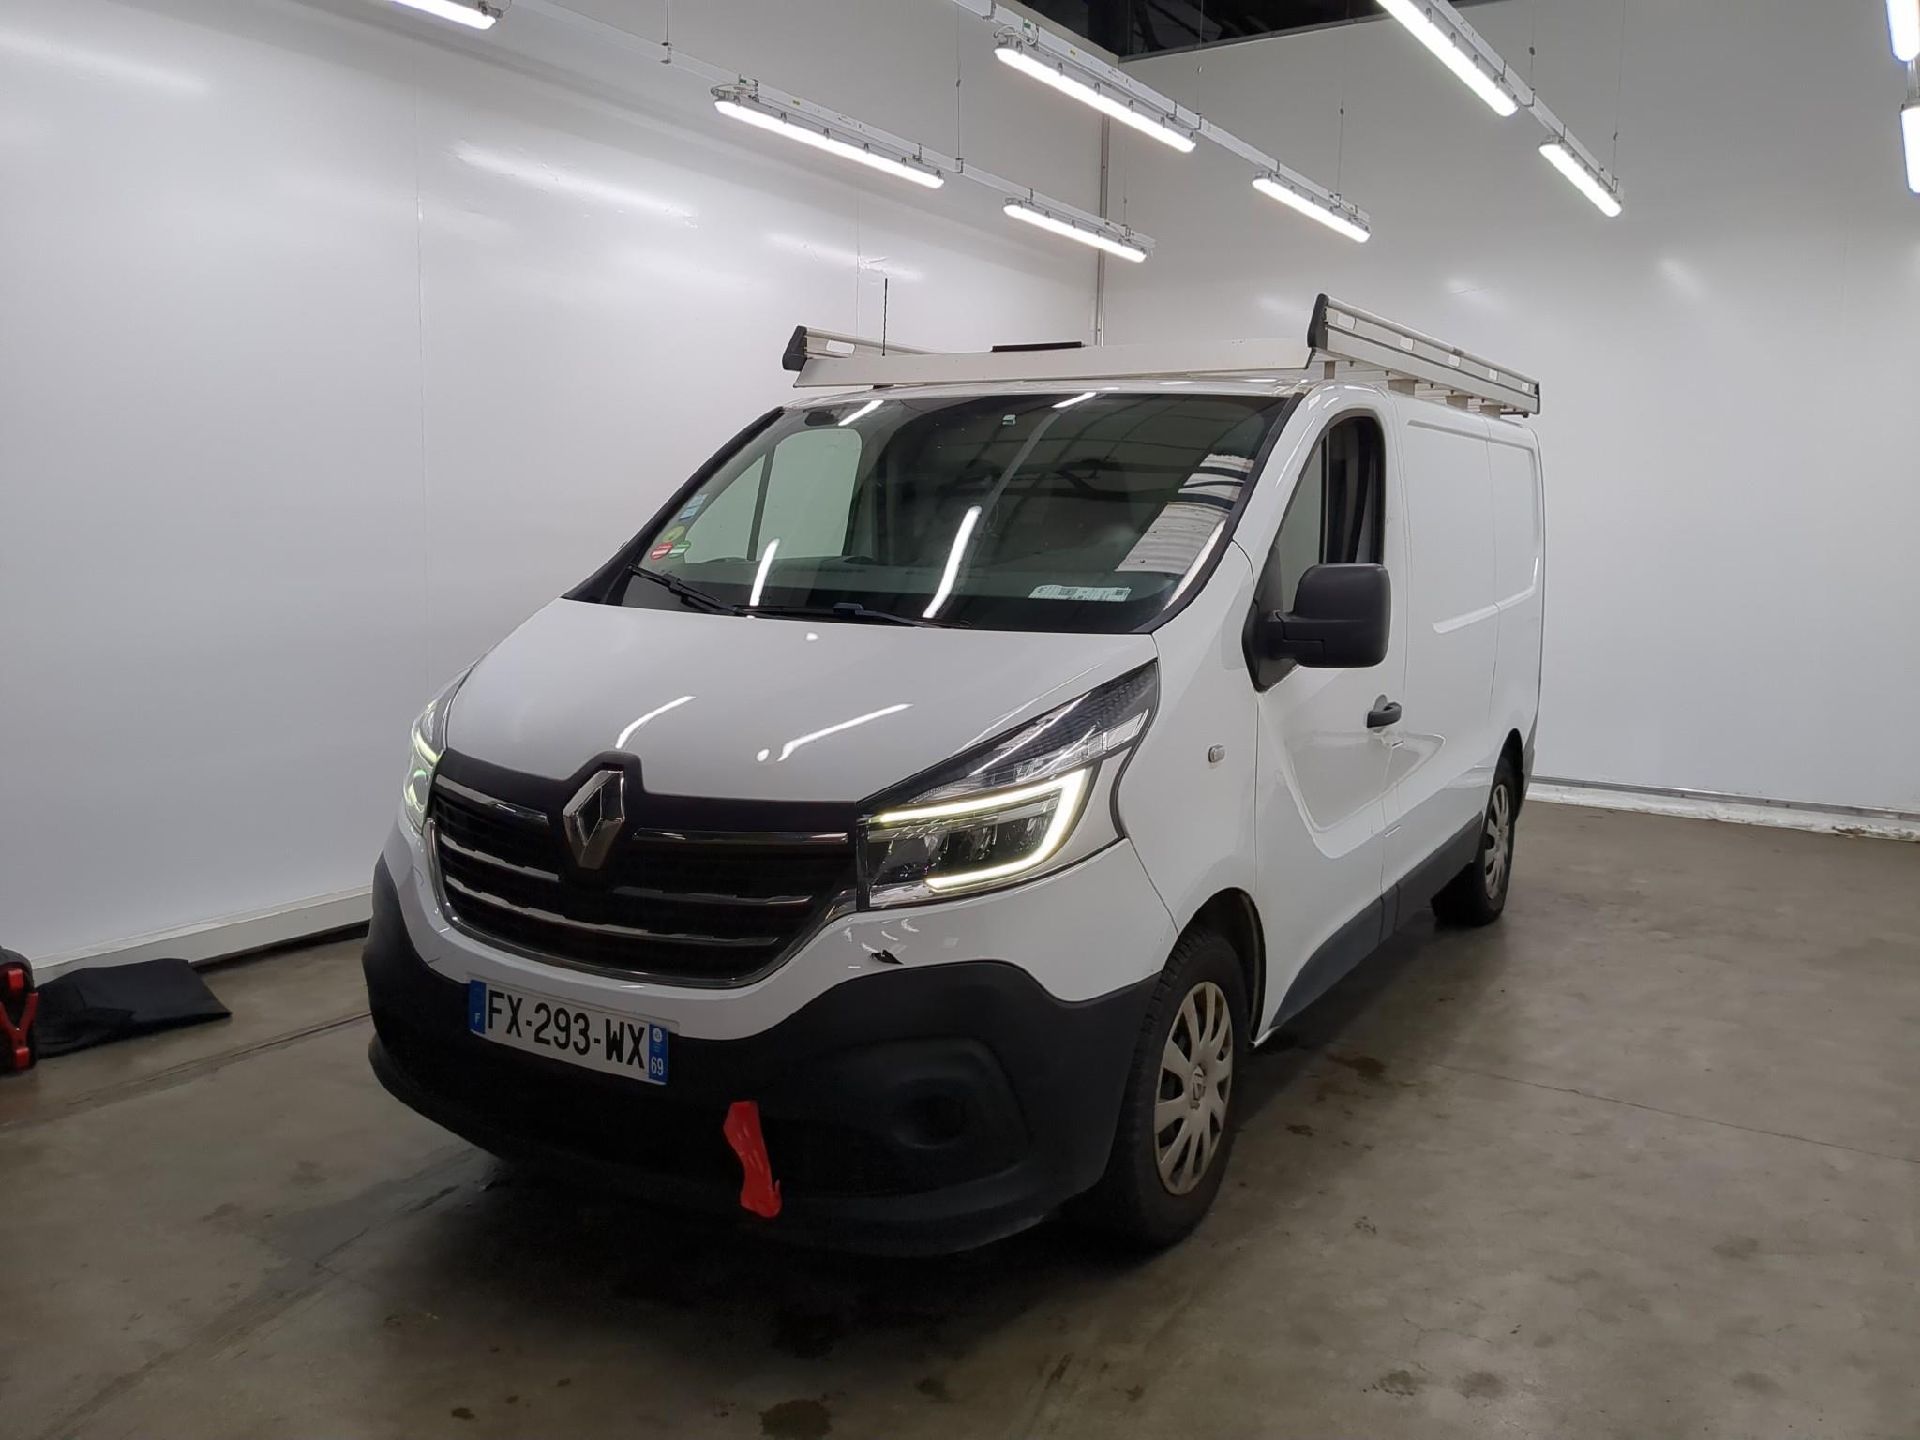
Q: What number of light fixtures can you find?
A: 9